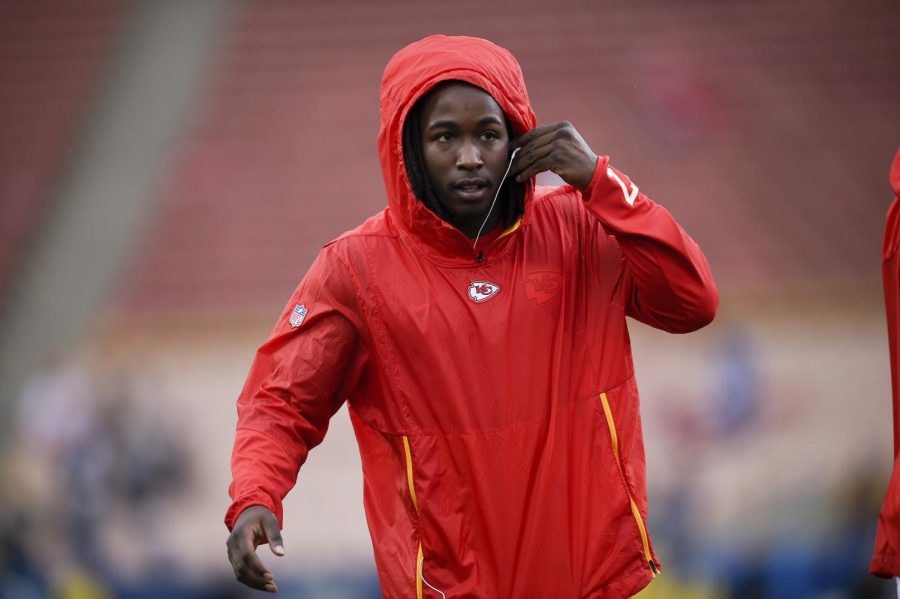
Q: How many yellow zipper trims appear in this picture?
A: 2